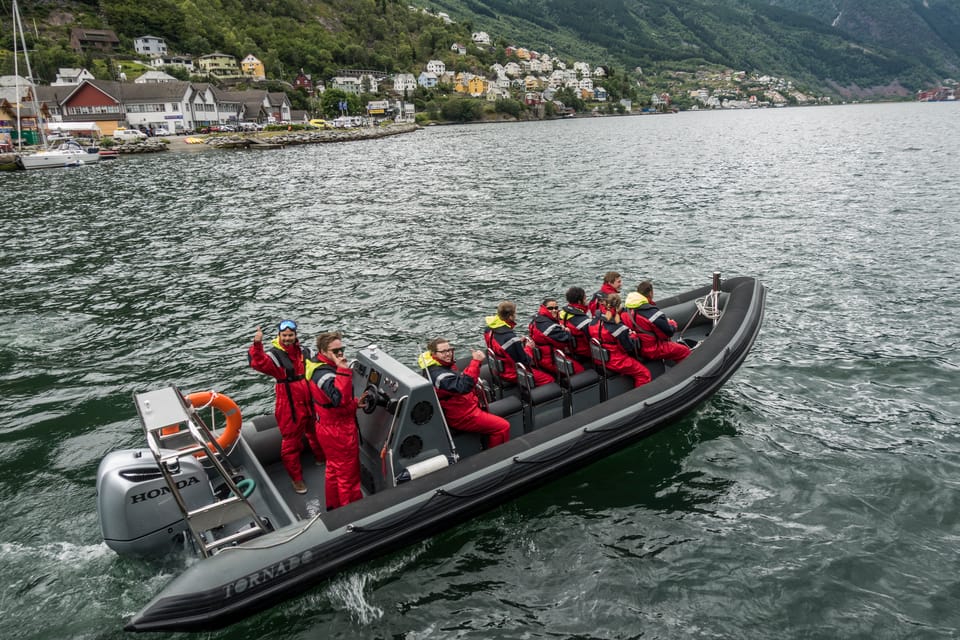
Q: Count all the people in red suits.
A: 9